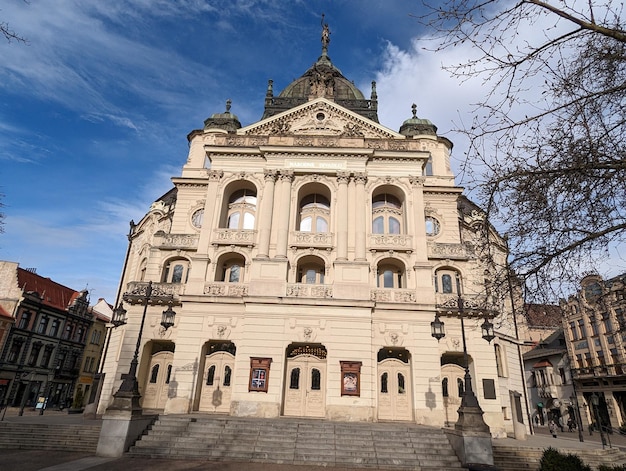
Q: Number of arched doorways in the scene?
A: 5